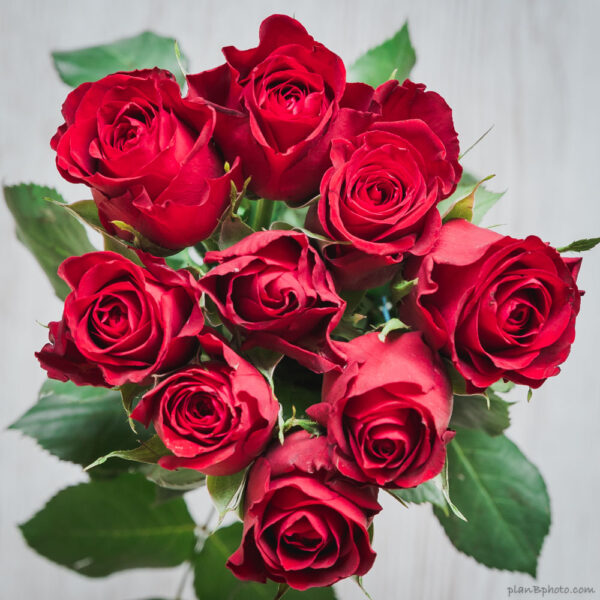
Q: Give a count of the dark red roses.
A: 9